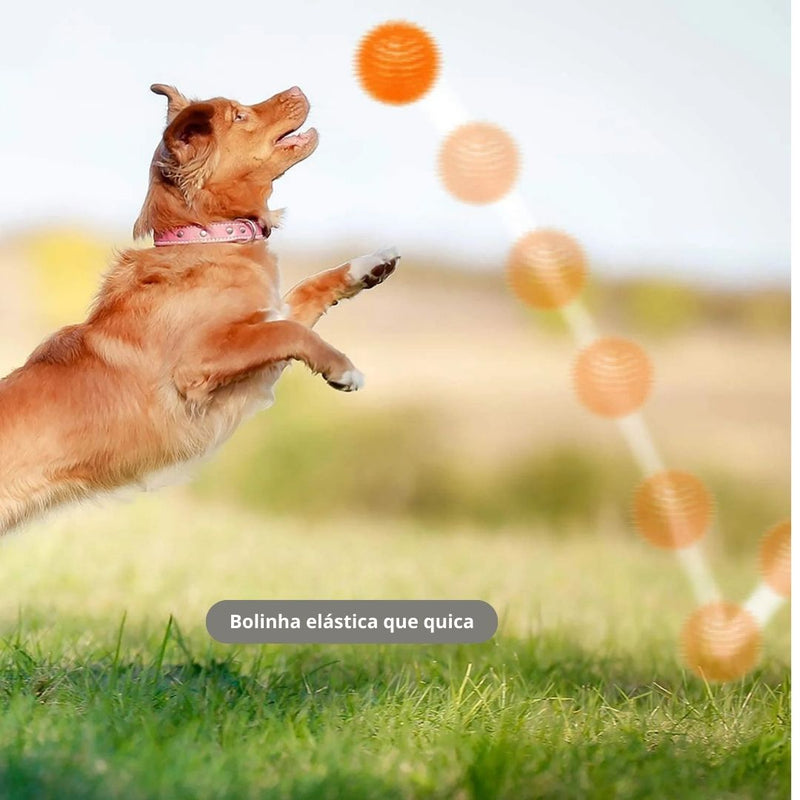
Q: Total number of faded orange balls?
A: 6